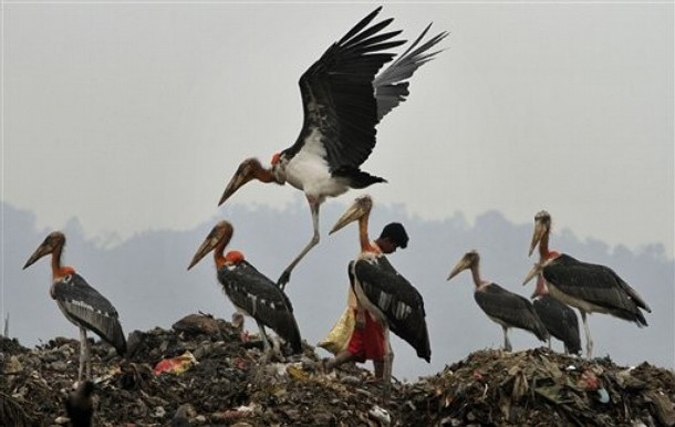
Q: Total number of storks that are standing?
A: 6